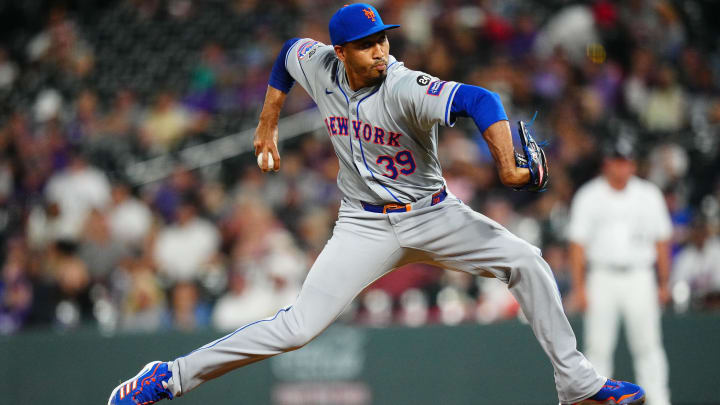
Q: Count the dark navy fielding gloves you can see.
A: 1